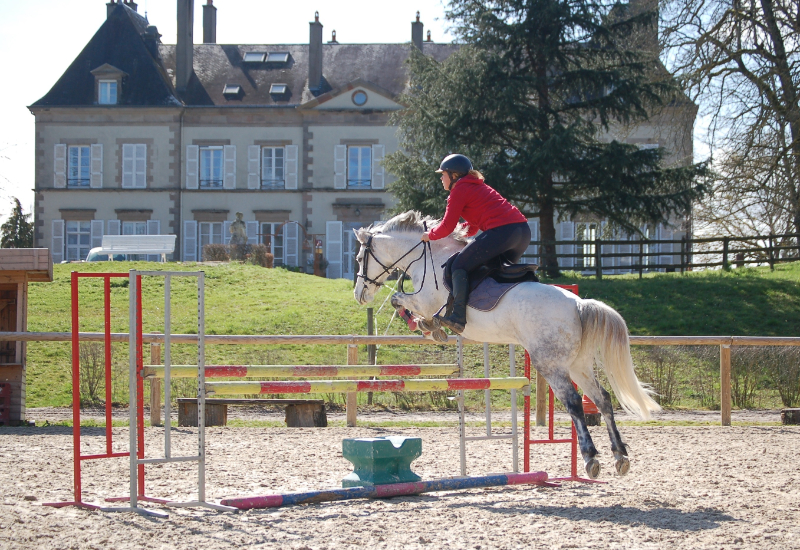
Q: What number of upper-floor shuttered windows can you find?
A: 5